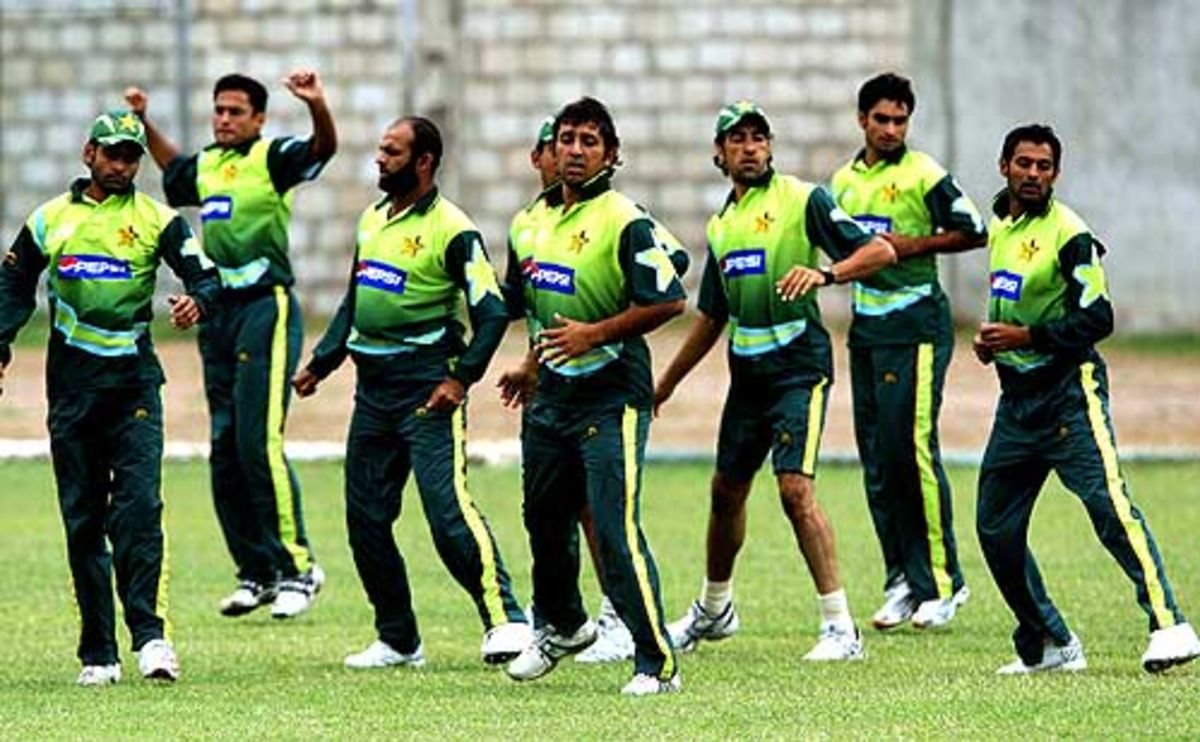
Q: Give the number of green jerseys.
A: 8